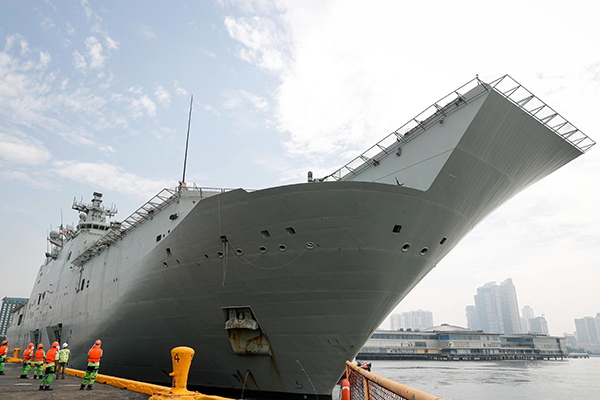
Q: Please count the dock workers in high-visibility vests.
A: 6